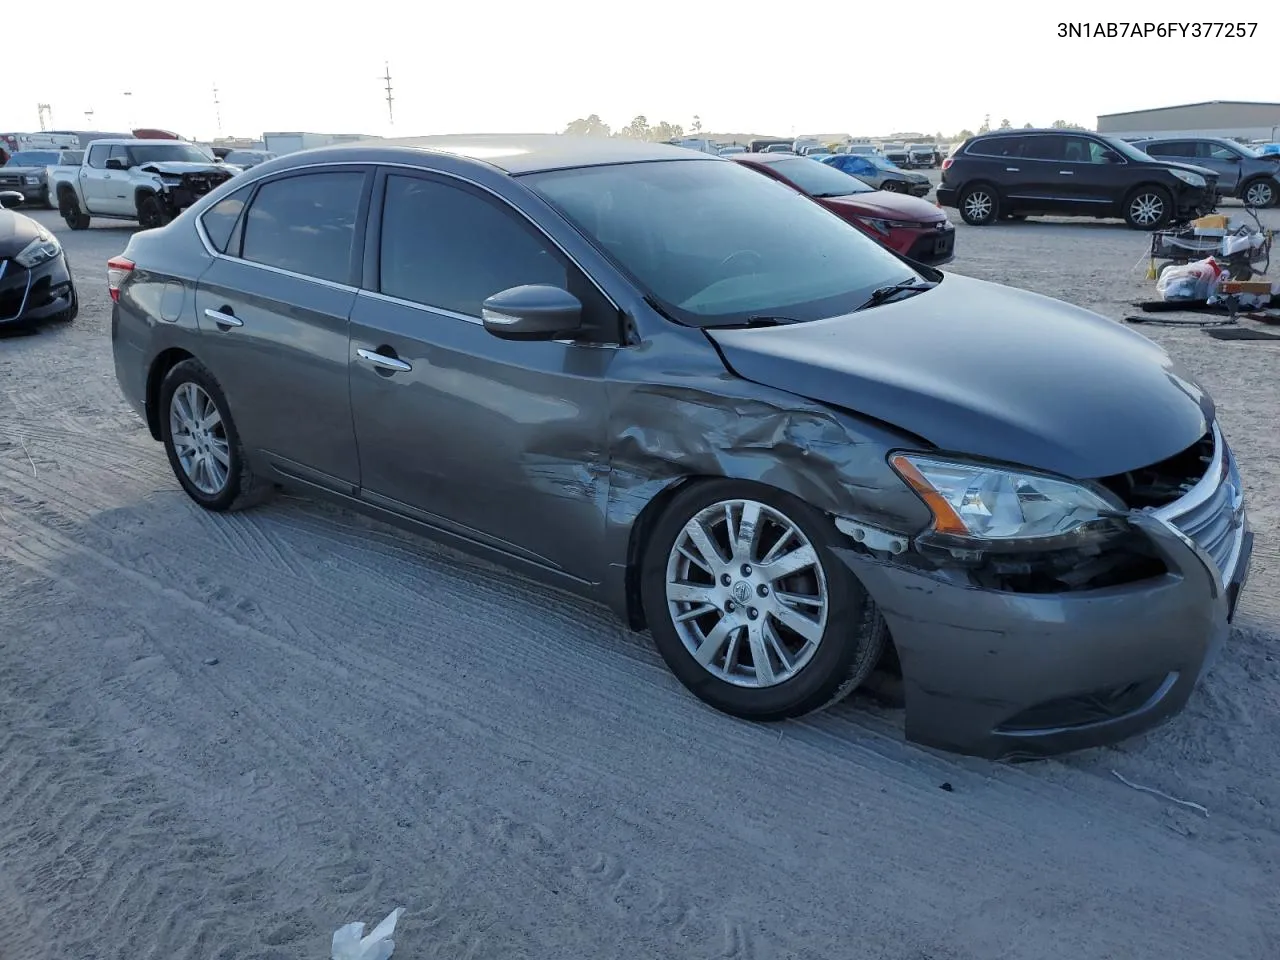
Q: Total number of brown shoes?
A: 0